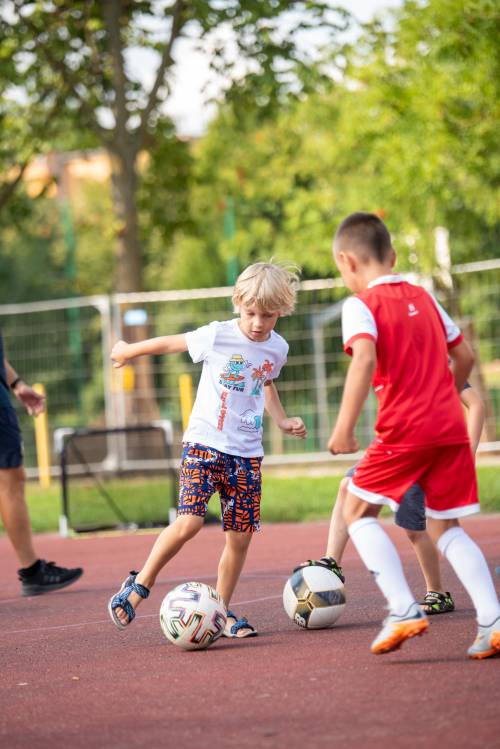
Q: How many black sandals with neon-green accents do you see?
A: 2